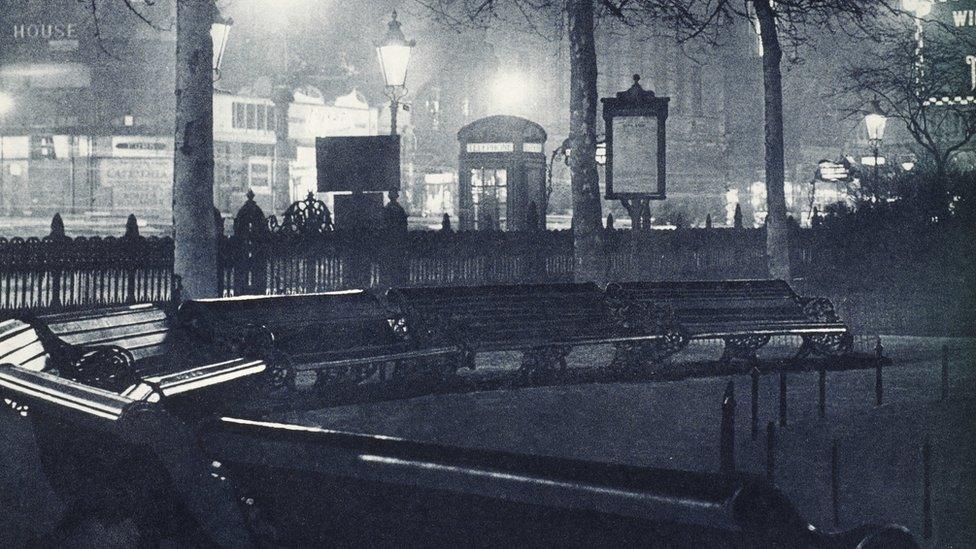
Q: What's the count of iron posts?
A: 9